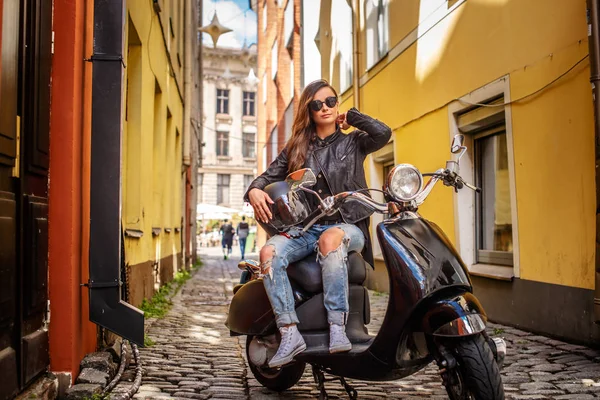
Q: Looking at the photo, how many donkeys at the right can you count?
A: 0